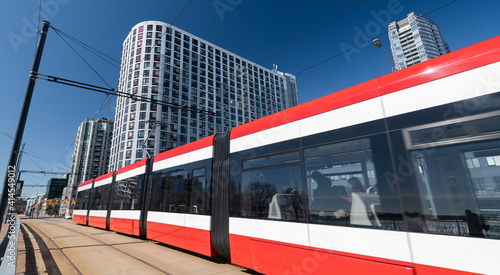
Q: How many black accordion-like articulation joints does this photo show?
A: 4